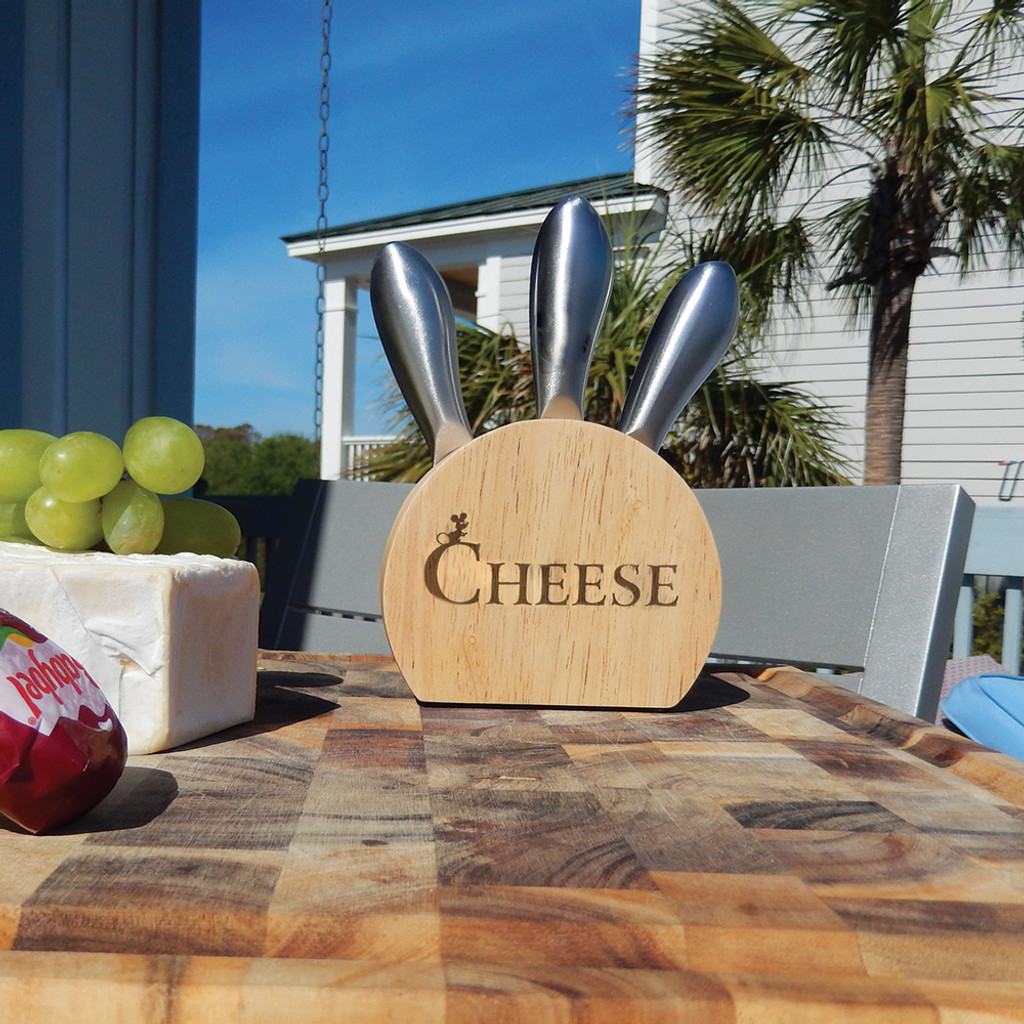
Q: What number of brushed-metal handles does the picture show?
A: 3